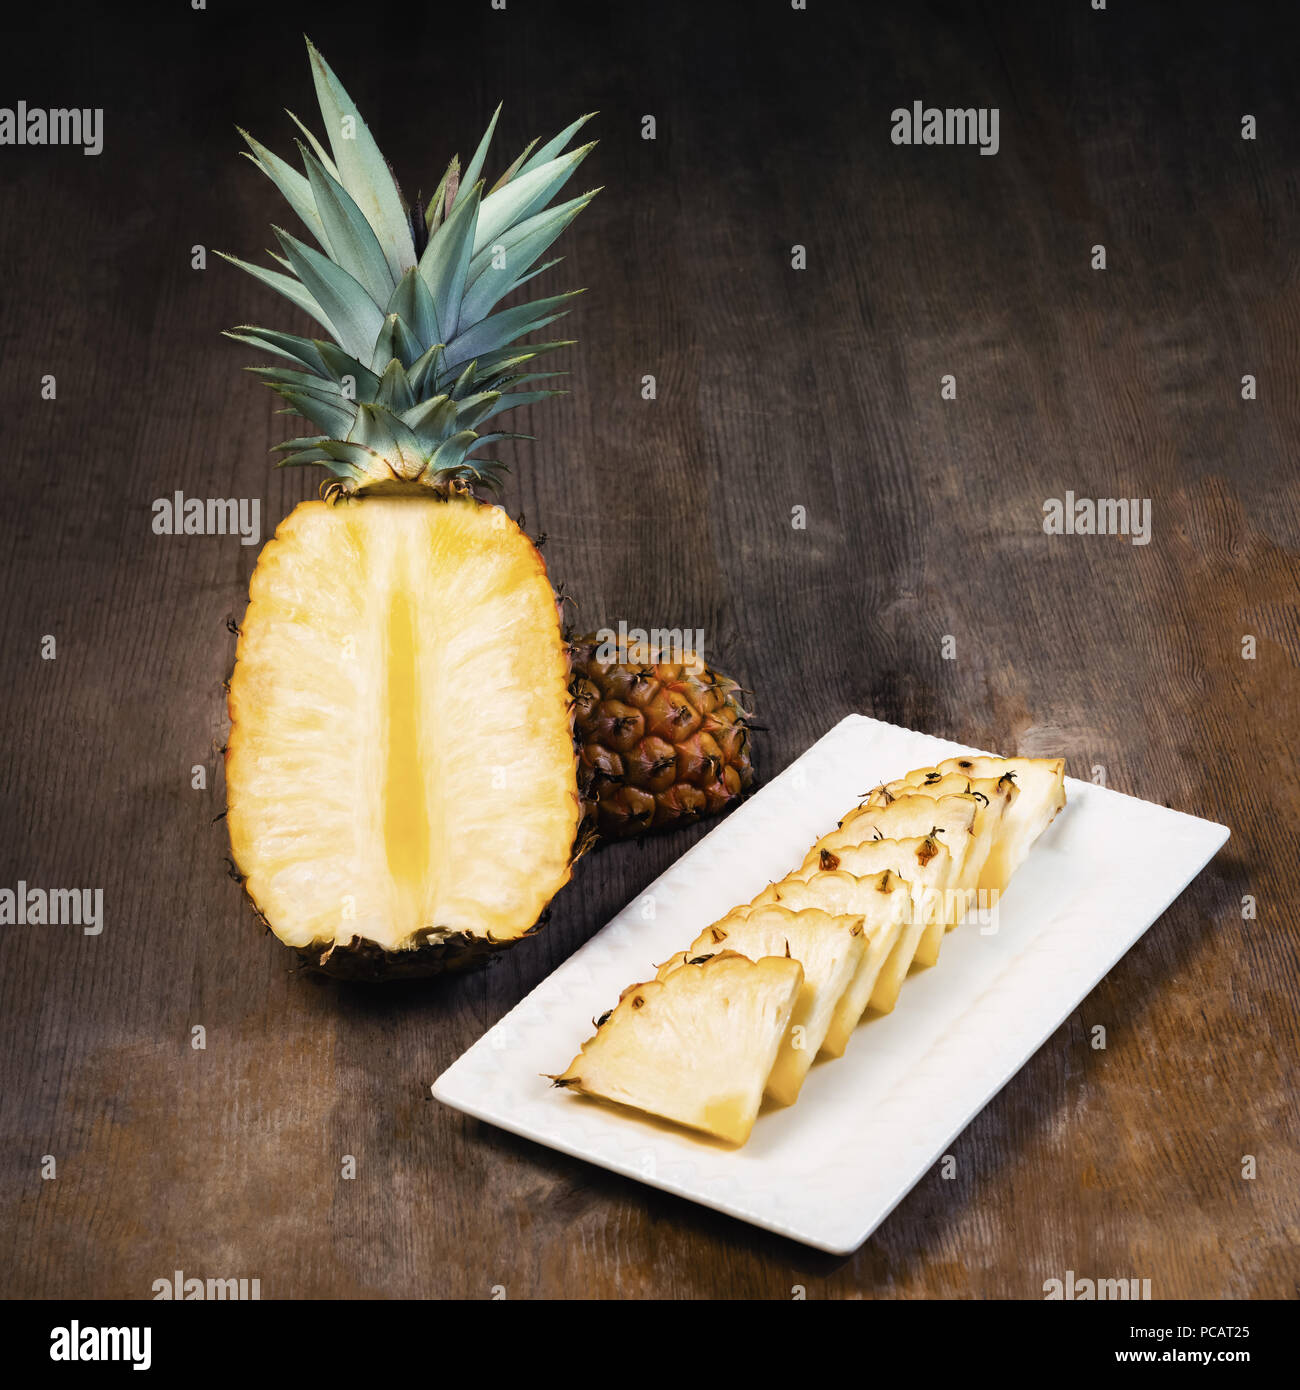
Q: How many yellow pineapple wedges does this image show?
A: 7